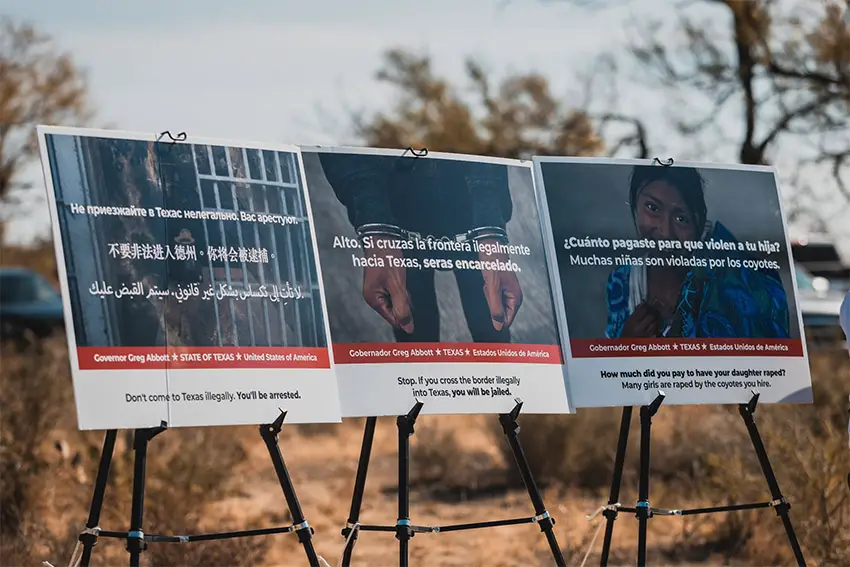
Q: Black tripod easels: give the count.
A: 3